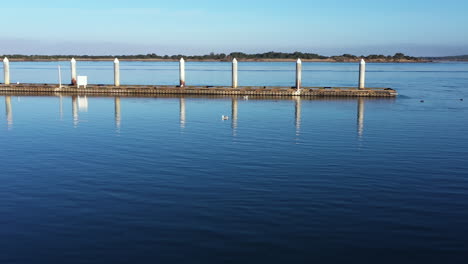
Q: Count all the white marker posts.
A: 7